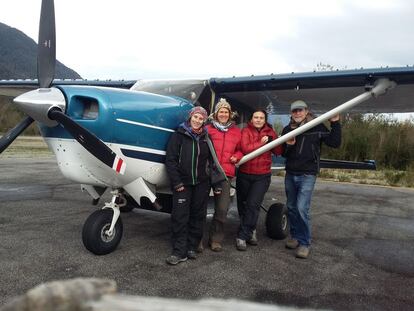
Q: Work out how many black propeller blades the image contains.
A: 3